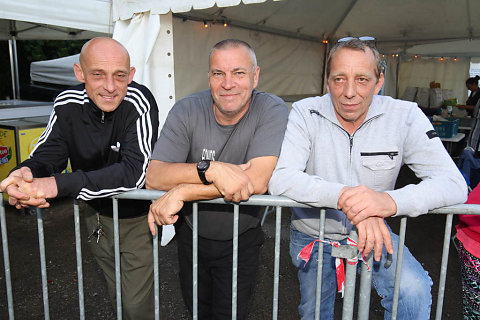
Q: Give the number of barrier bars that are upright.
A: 13